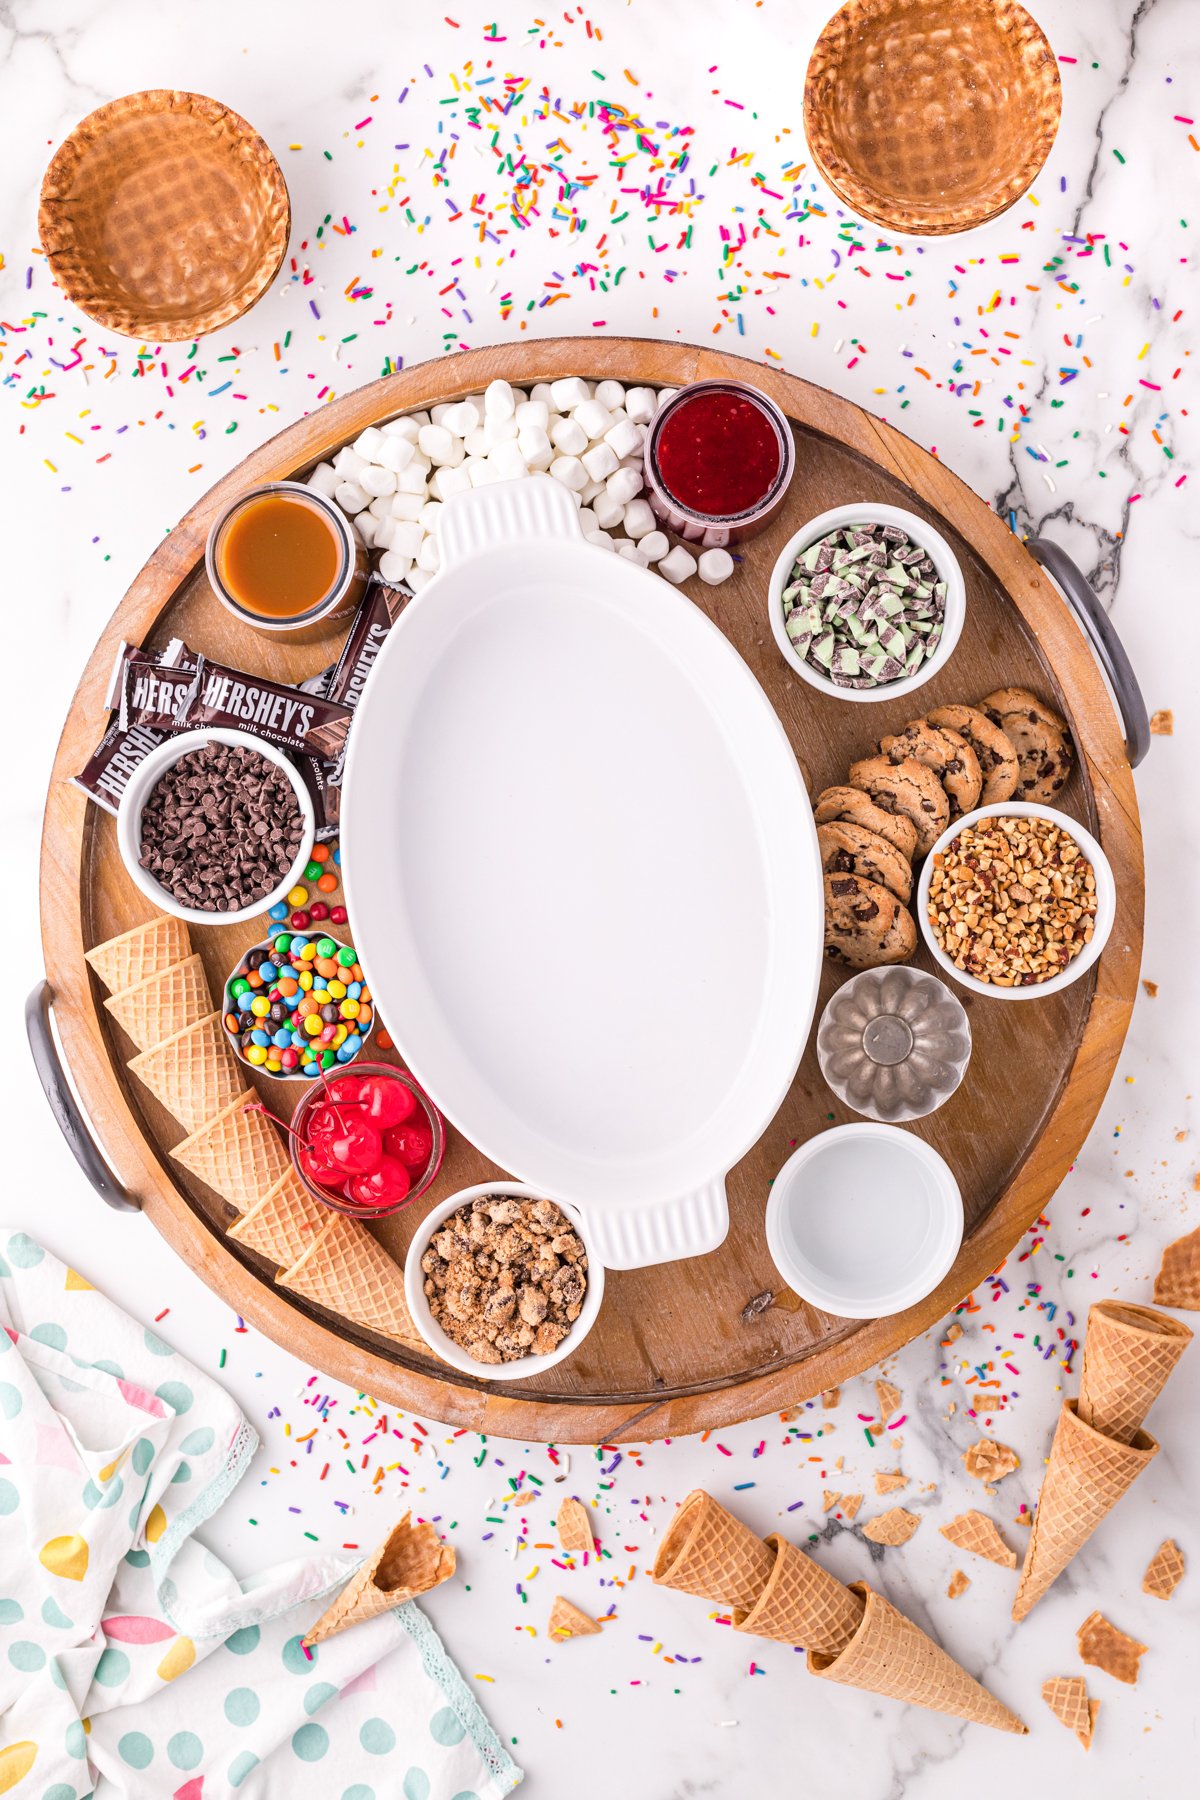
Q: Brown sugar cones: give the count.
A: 12